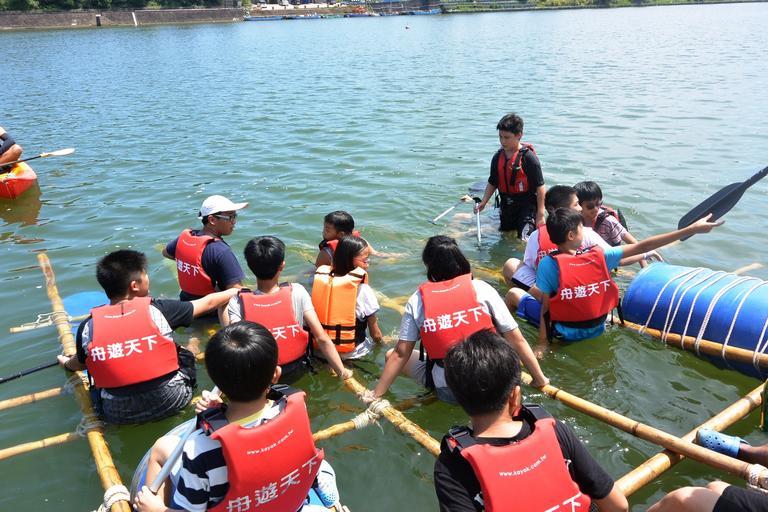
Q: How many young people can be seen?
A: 12